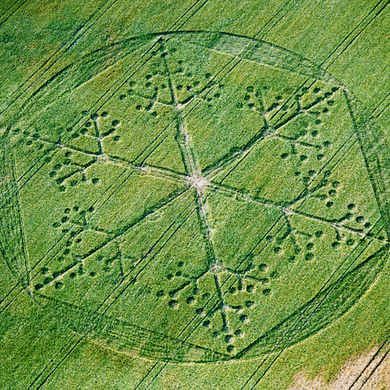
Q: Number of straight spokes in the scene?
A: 6